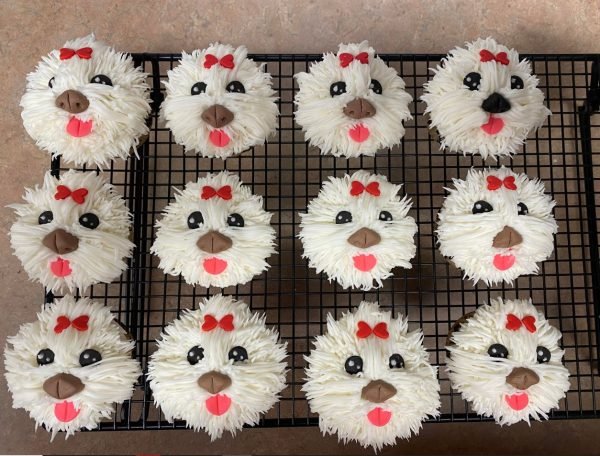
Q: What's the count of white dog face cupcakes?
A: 12